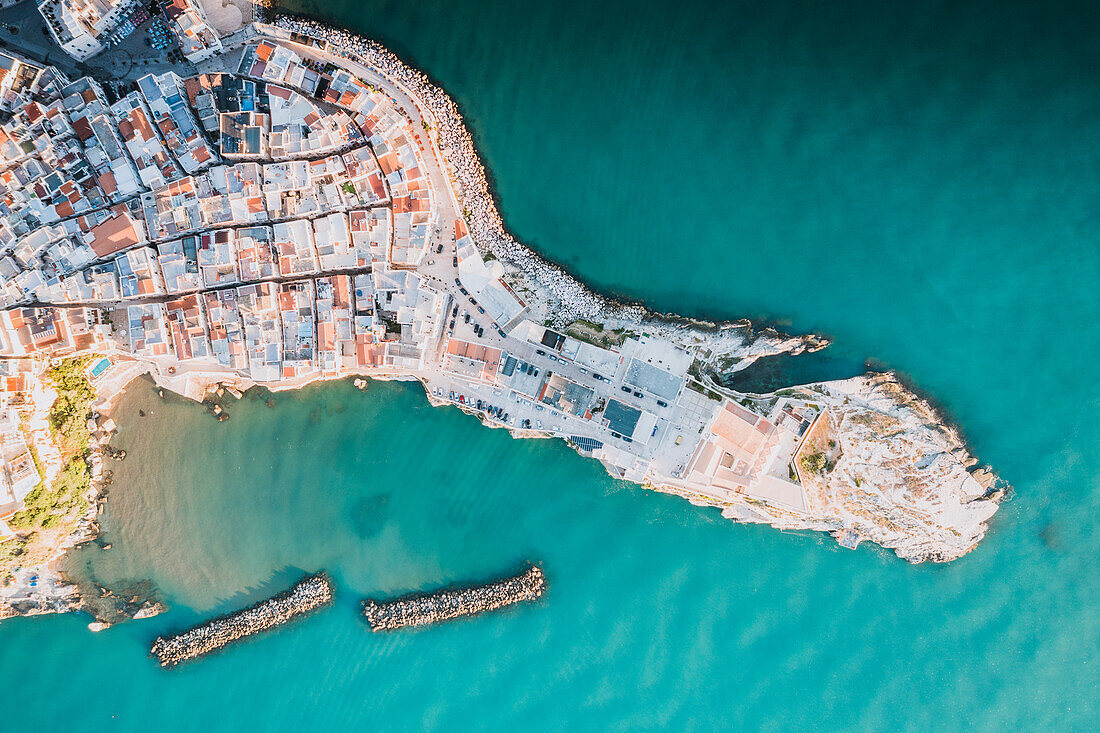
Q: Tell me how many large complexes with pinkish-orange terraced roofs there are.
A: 1